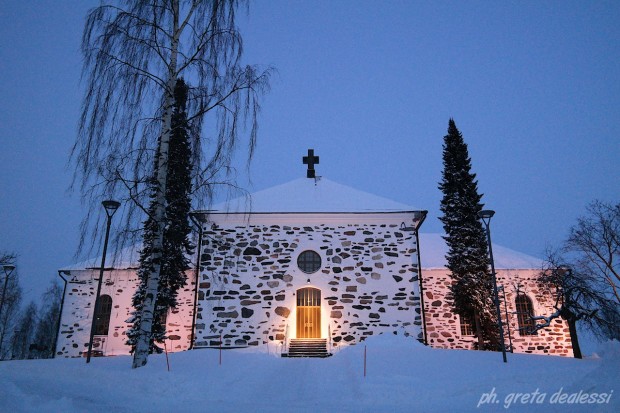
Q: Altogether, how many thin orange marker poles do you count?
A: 3